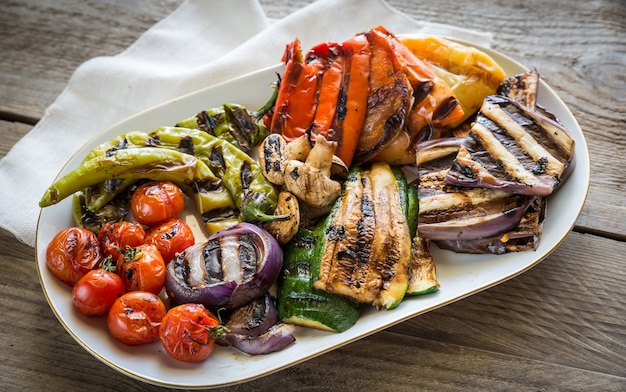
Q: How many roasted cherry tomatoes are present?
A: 8